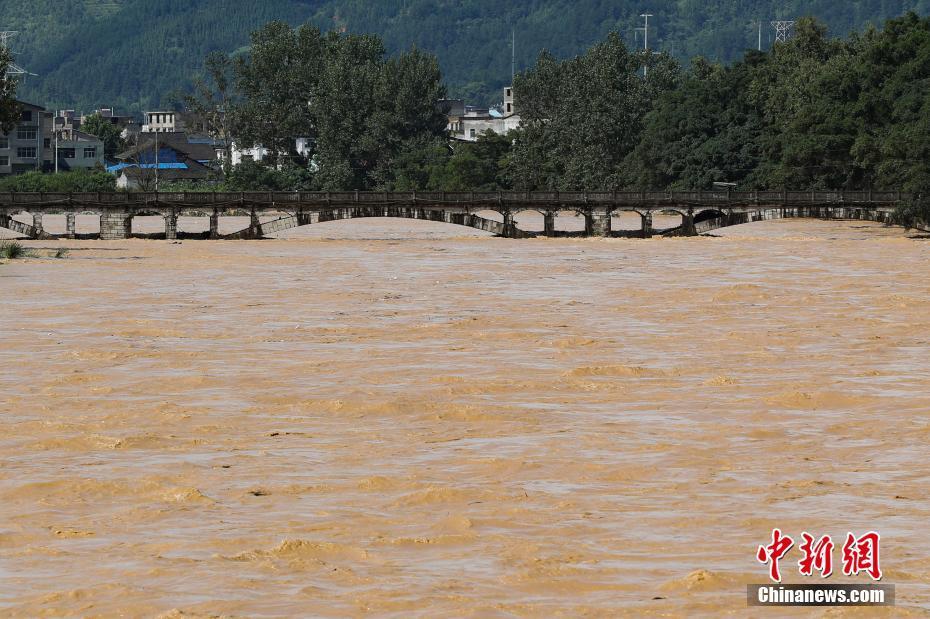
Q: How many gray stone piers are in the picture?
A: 11